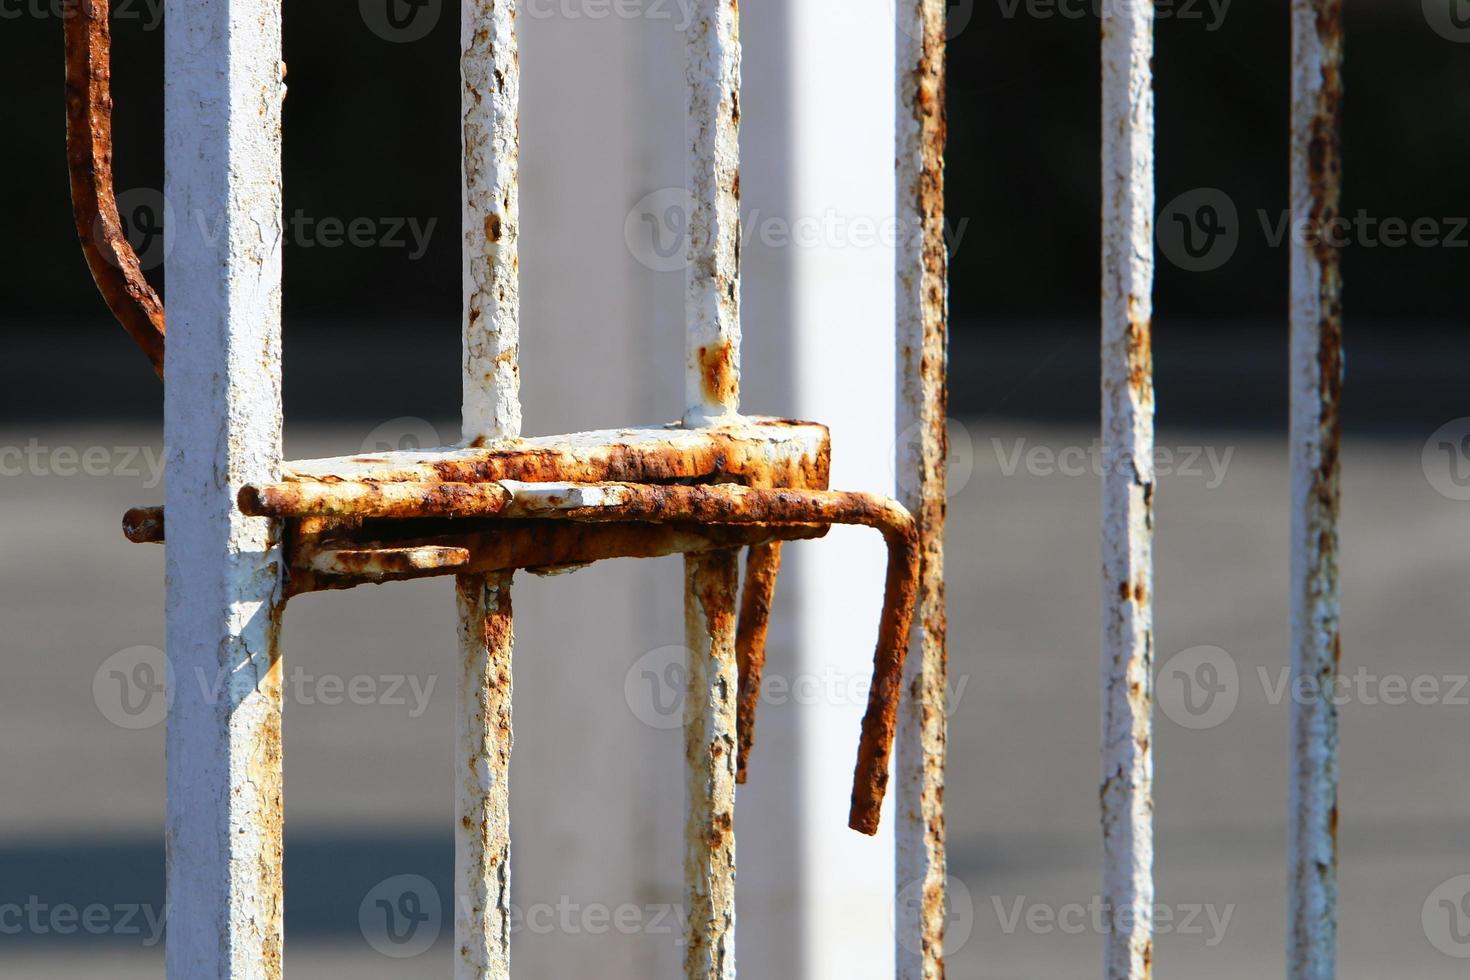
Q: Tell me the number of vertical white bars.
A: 6